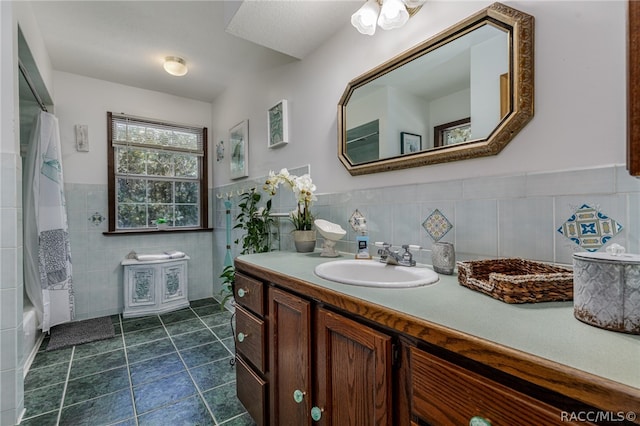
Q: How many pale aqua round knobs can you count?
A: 5